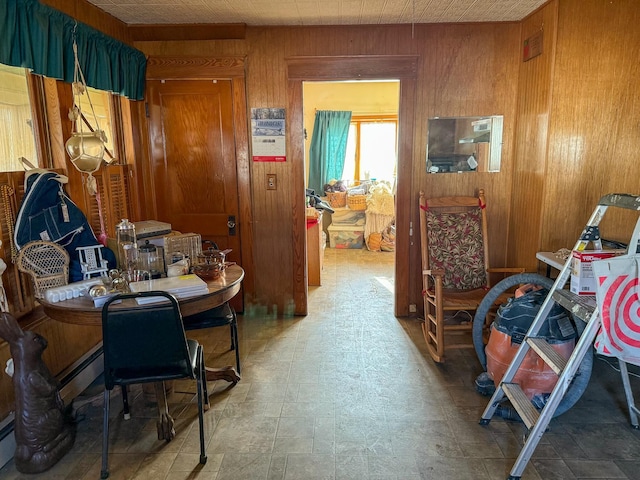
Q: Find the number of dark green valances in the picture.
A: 1